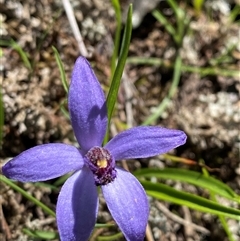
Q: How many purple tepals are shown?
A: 5